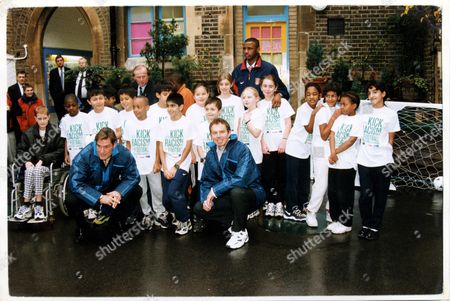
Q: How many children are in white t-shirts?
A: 15